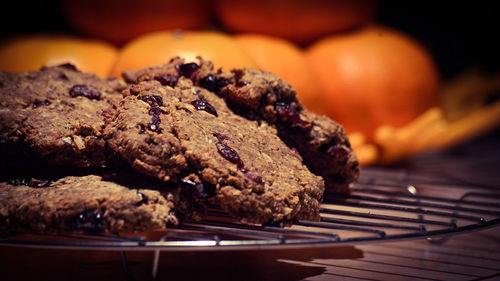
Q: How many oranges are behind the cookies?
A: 6